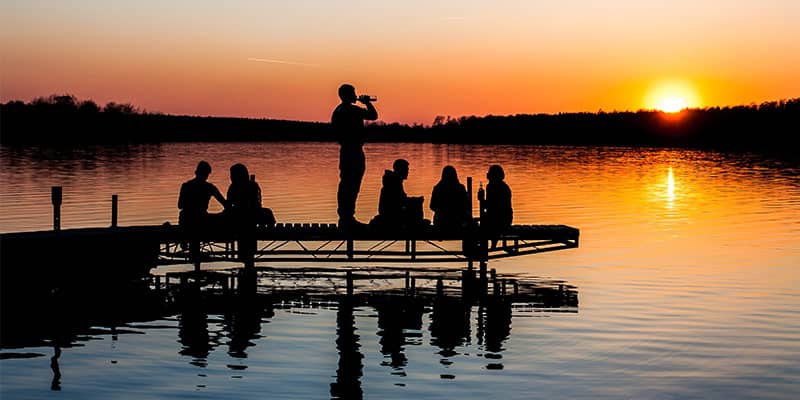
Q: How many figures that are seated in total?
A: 5